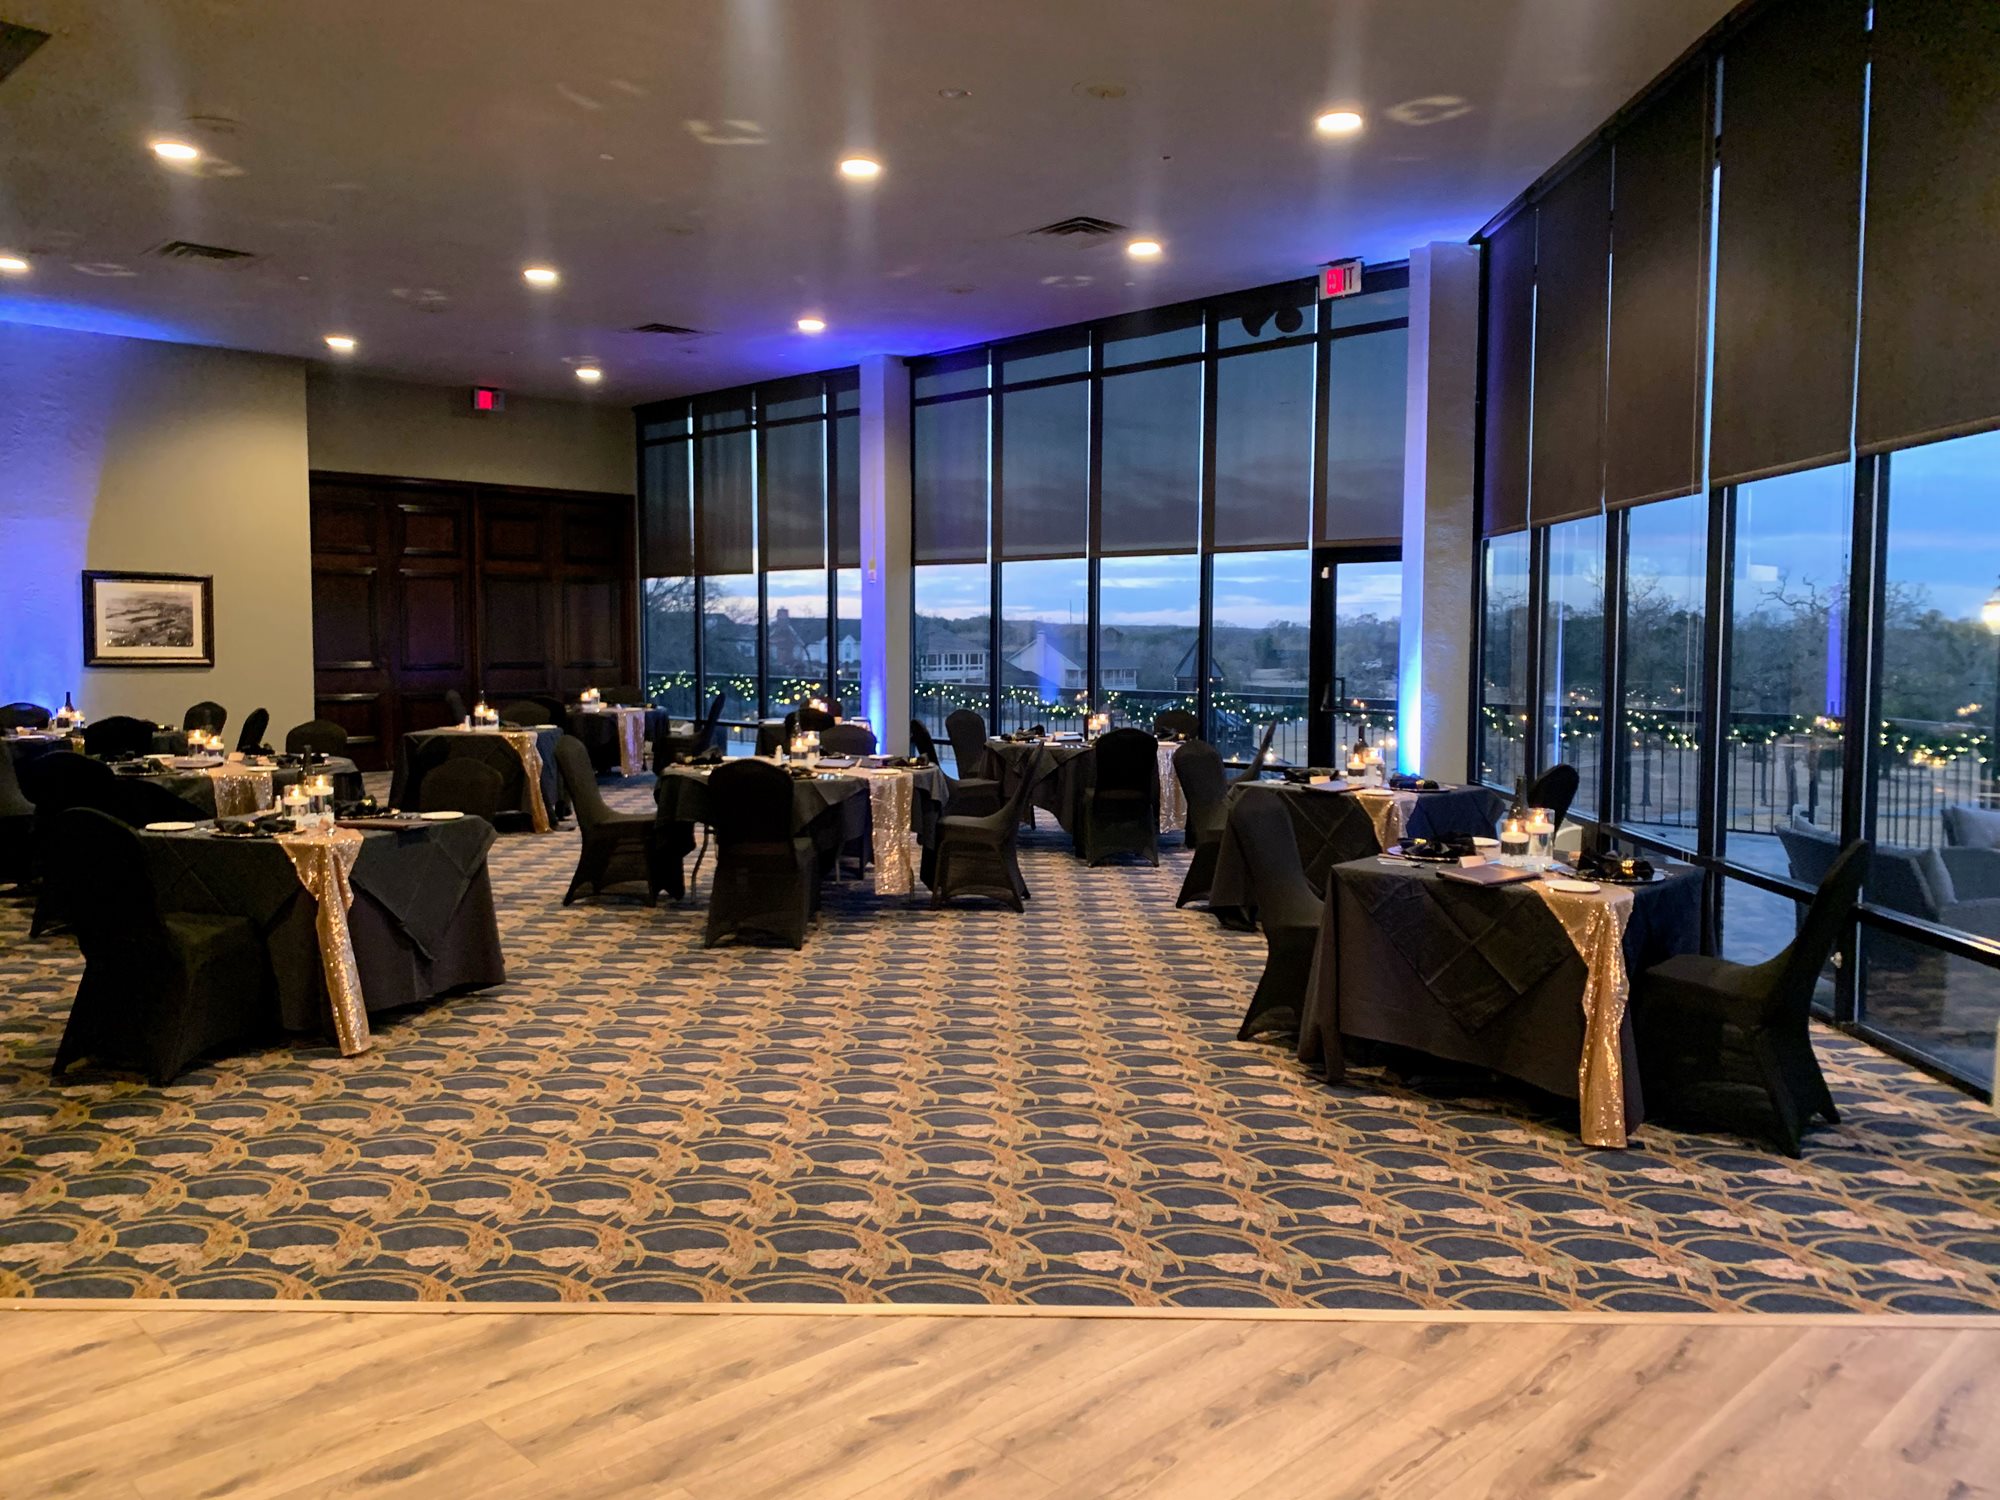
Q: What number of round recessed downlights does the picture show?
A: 9